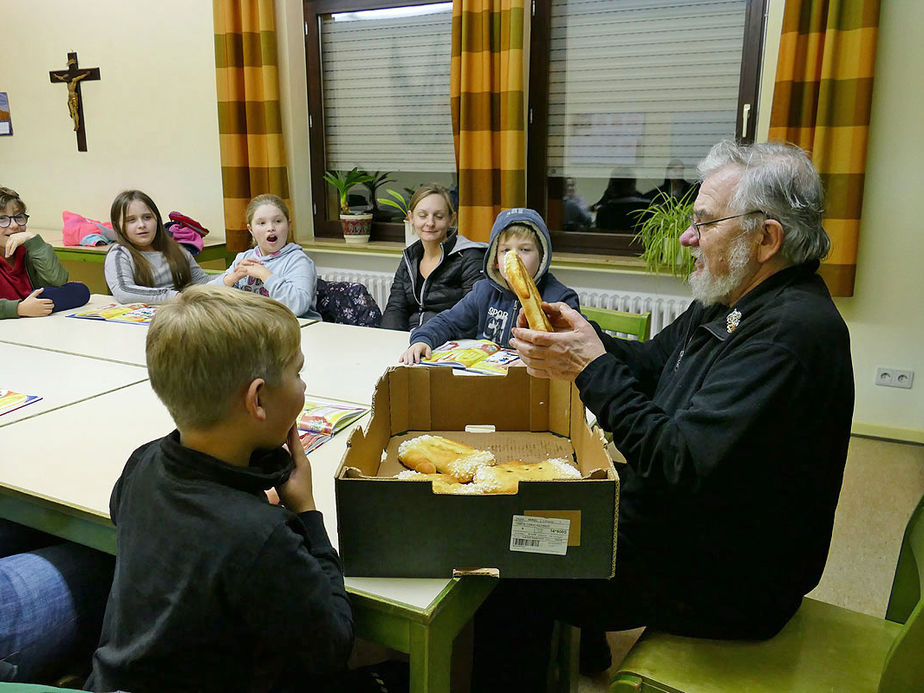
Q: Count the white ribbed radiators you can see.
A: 2